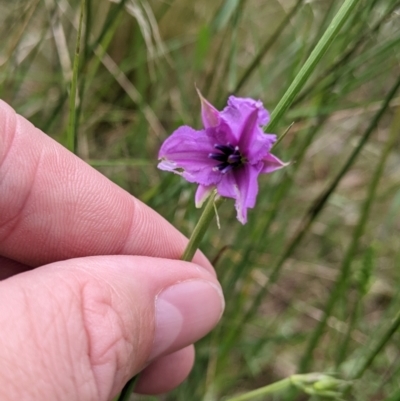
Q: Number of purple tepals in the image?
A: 6